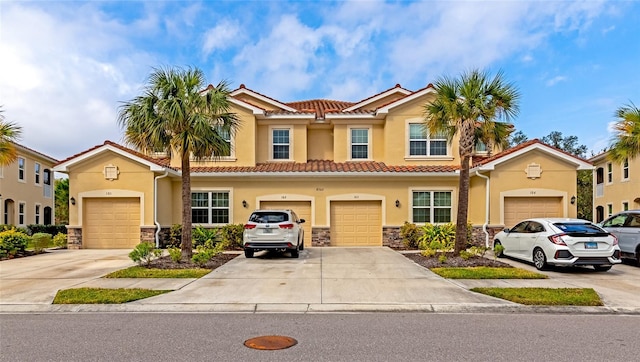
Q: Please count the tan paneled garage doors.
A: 4